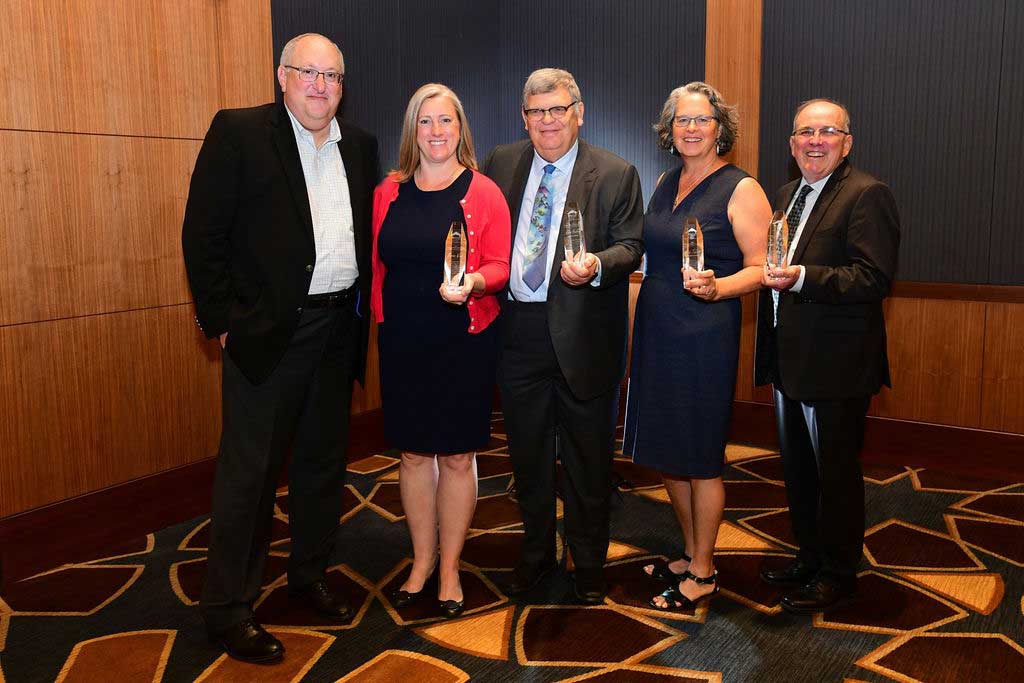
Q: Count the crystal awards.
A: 4